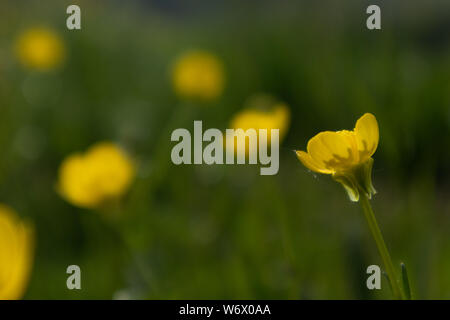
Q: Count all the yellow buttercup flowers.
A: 6